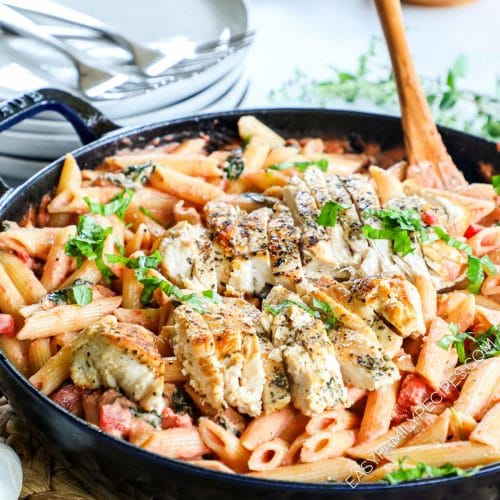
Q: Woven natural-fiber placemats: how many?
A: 1